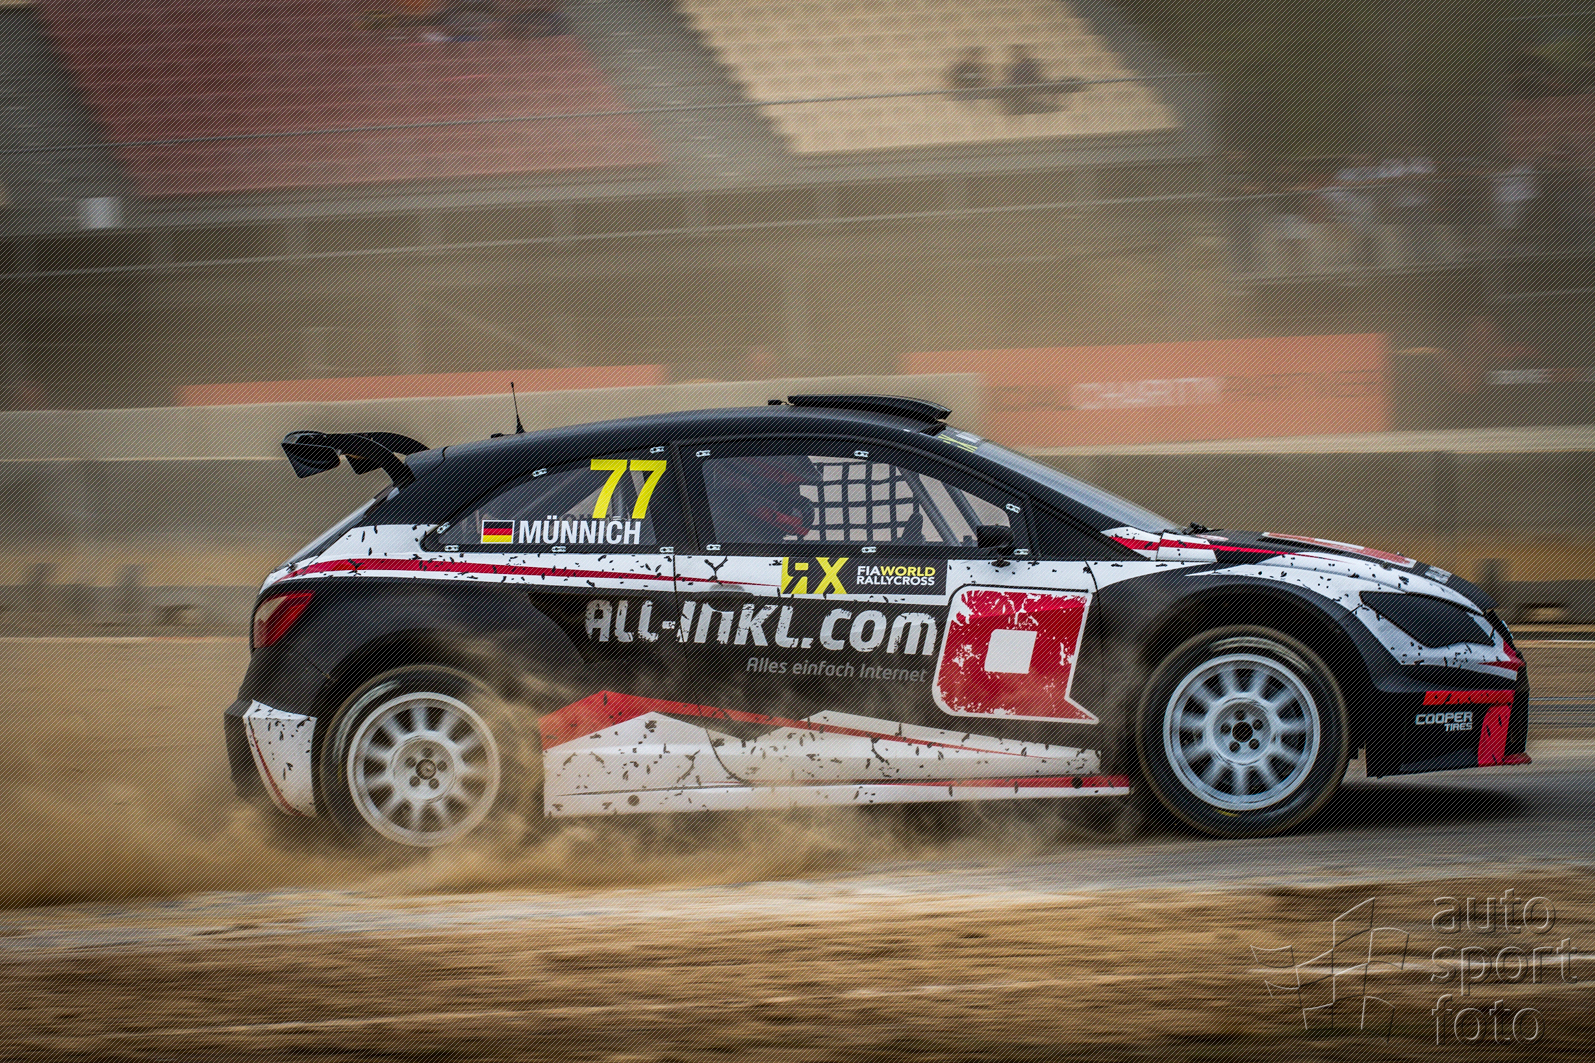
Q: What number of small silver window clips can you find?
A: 12